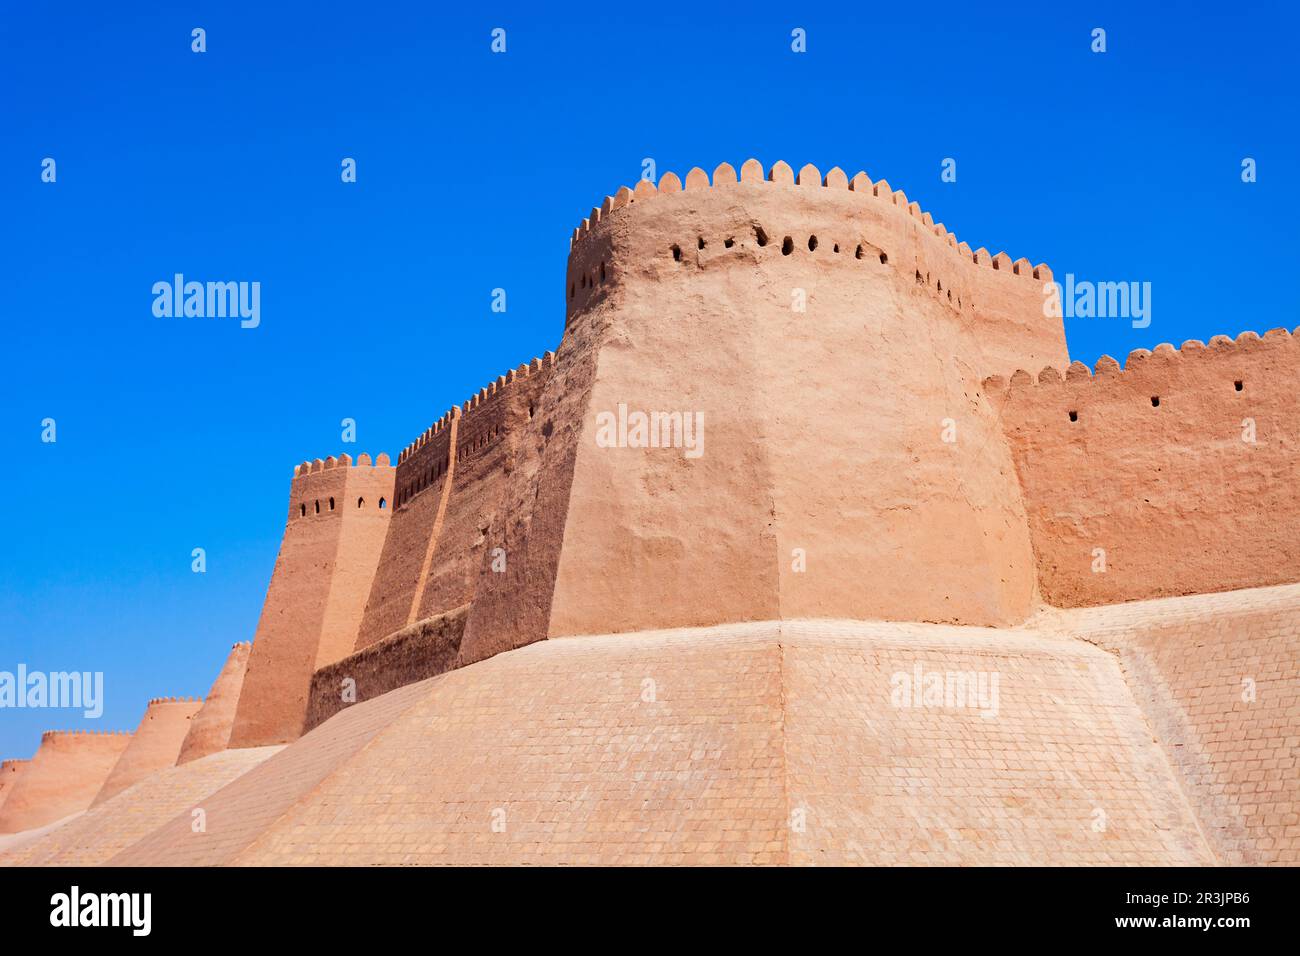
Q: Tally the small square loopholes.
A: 3